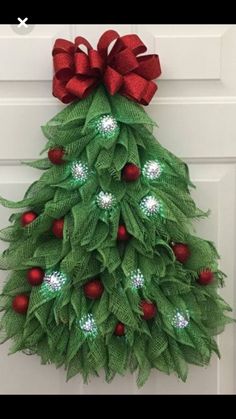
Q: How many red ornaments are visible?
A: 12